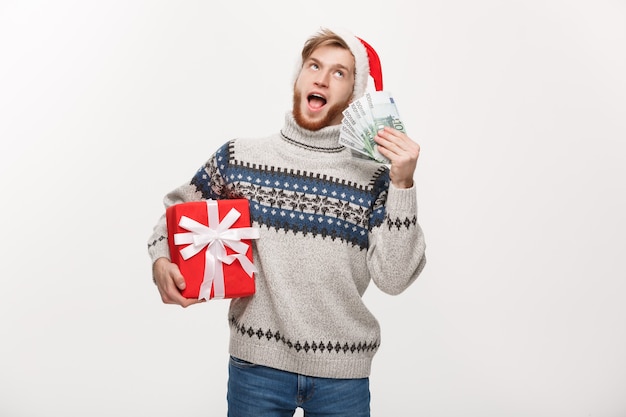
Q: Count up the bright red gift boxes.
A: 1